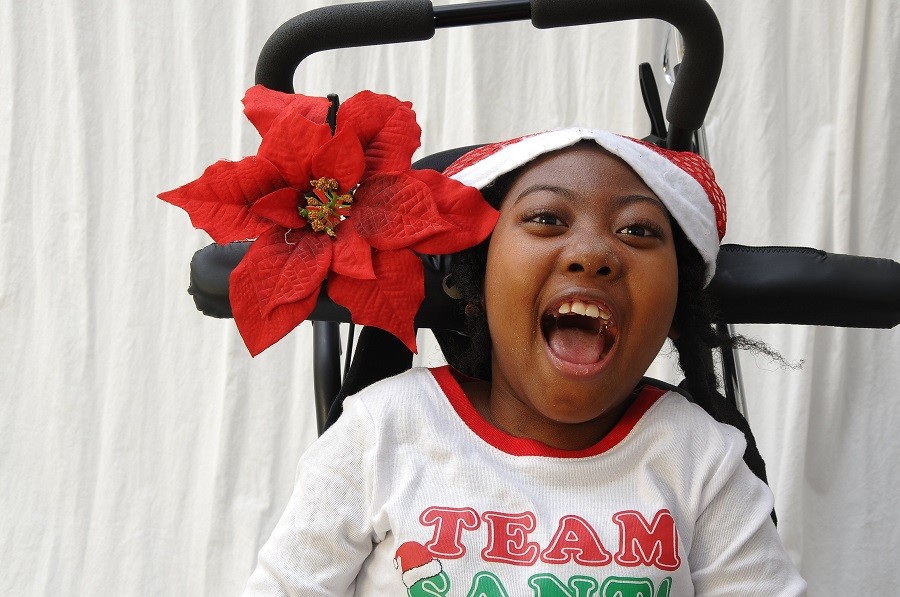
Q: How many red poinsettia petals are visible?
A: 12